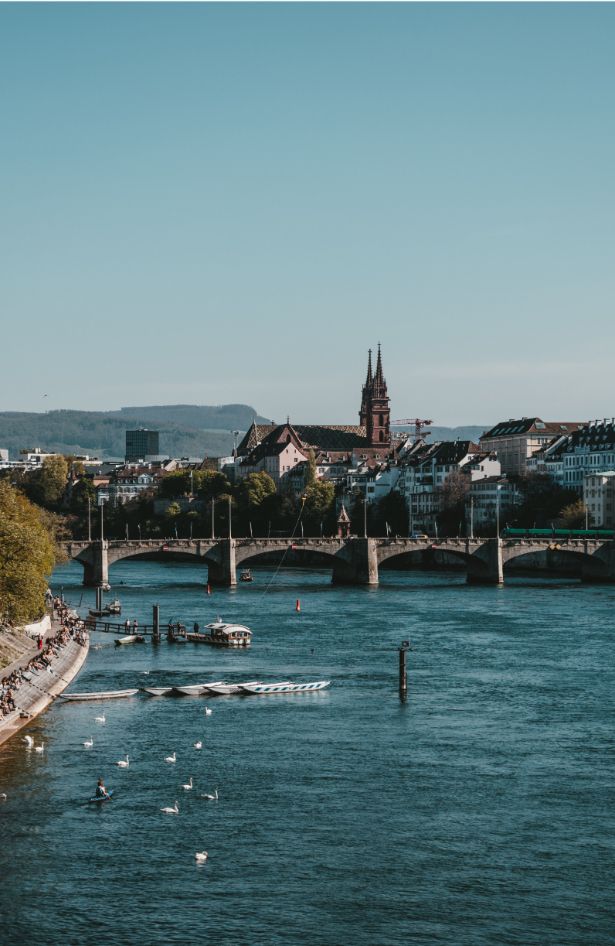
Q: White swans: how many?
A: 13